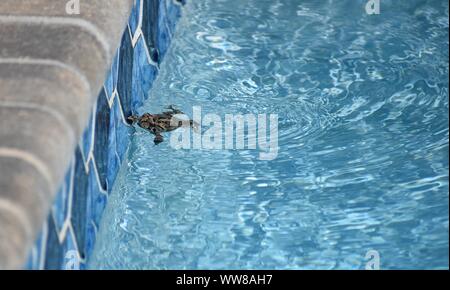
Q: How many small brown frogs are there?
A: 1